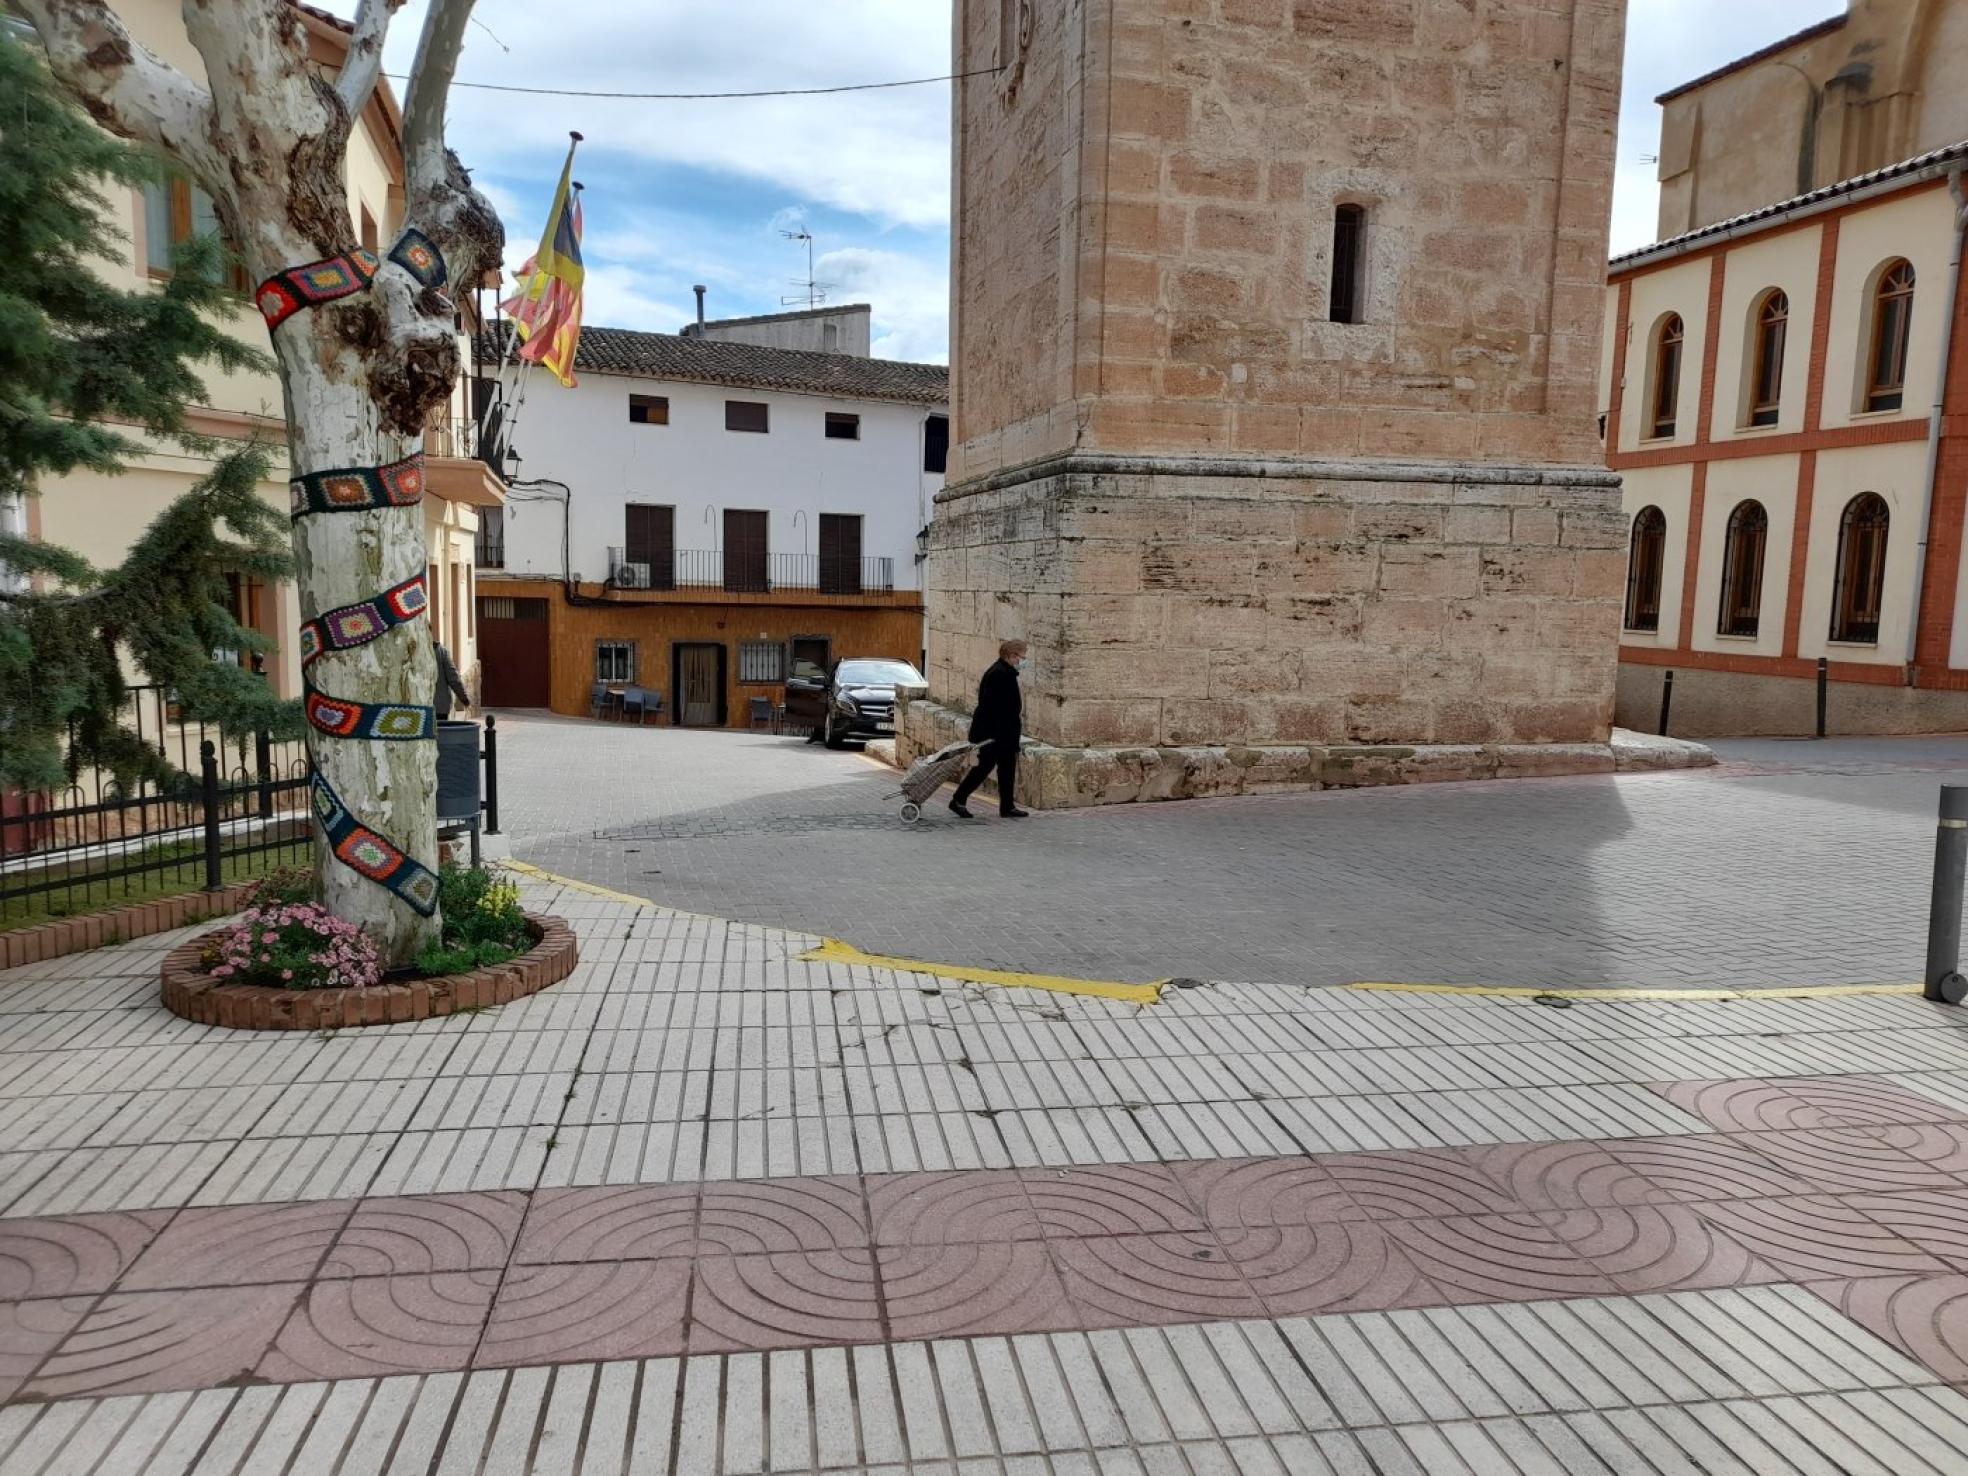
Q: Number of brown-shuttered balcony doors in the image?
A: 3